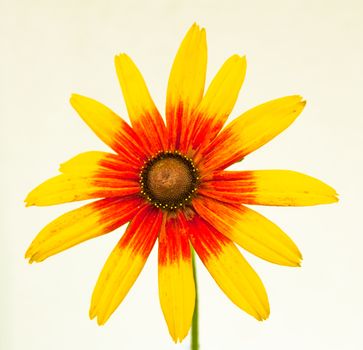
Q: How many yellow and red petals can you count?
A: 13